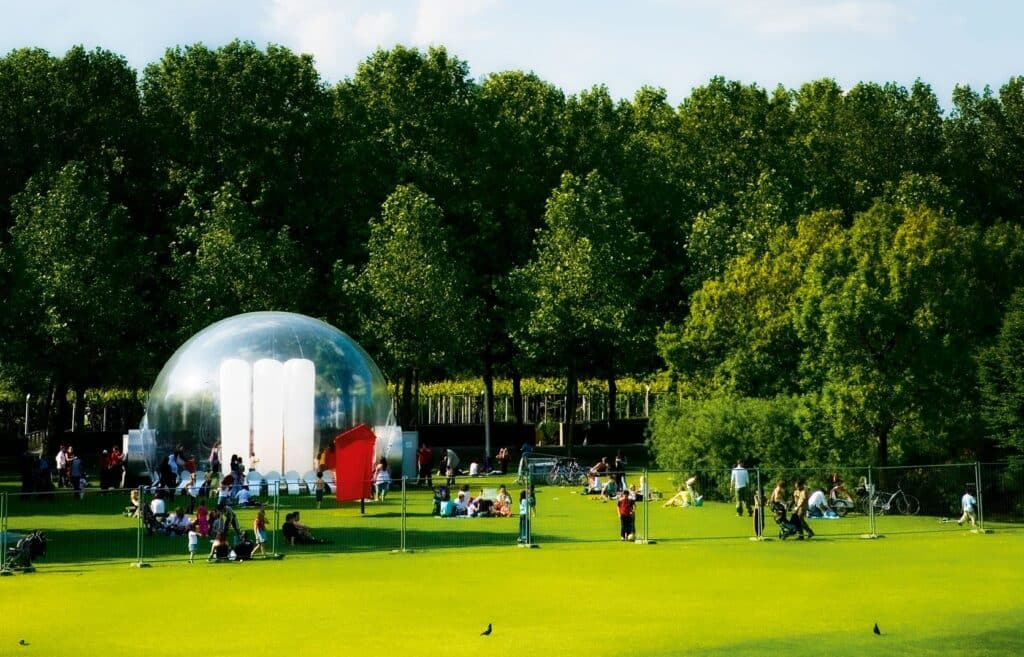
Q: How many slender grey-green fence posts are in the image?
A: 9